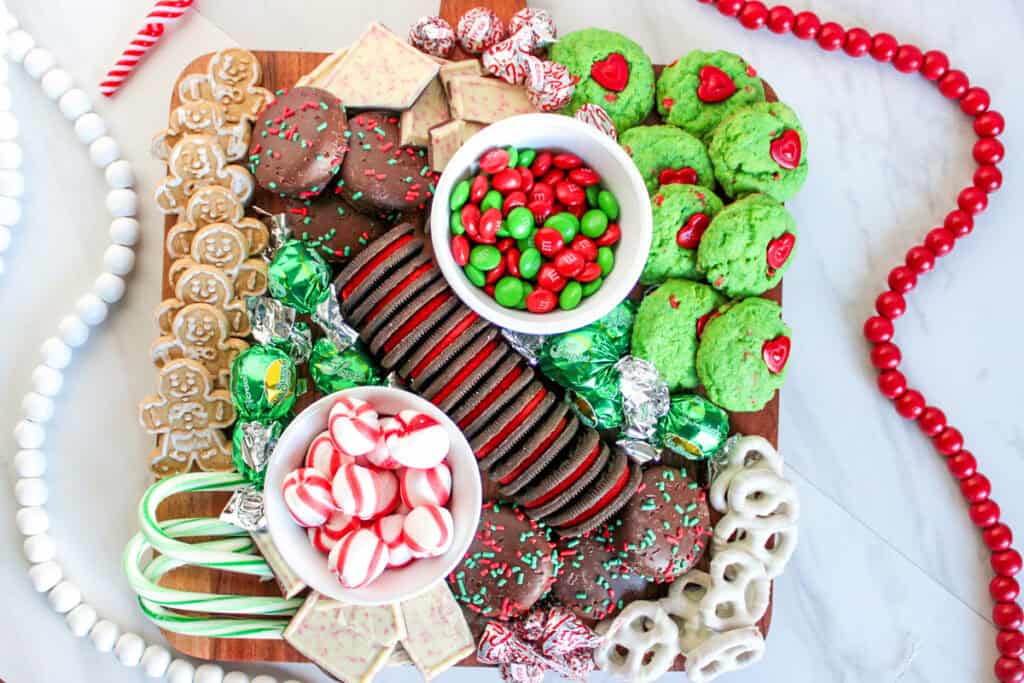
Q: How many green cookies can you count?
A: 8